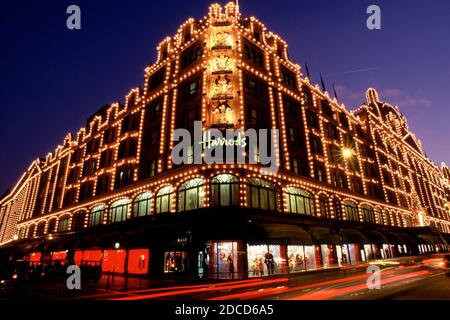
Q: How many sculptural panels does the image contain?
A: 4